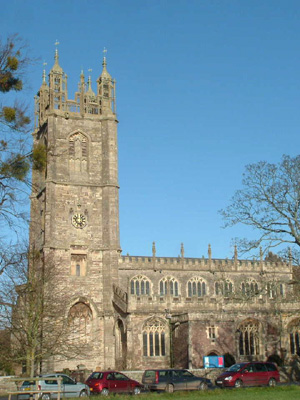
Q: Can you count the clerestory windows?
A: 6